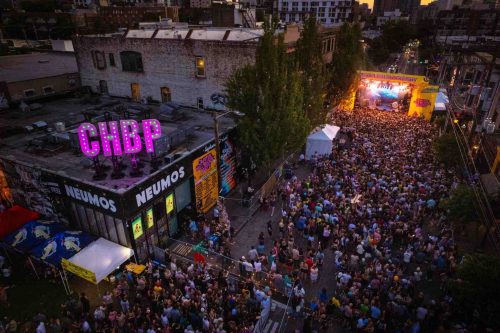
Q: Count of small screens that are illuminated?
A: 3